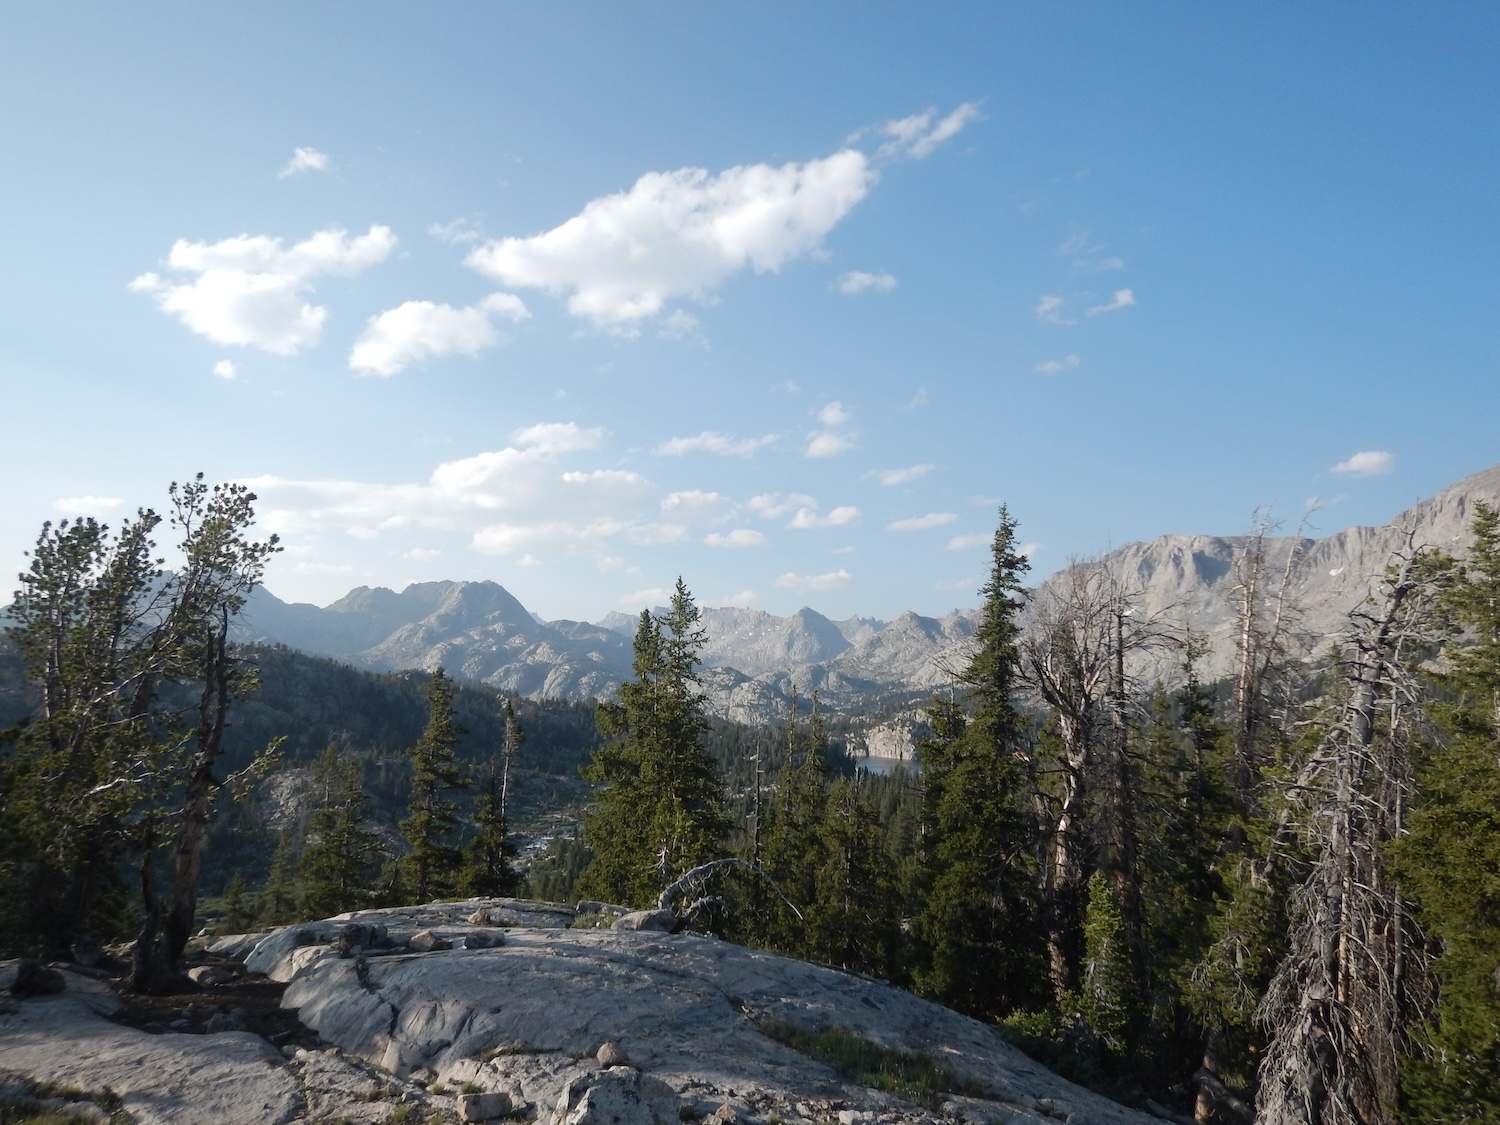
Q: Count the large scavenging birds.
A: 0